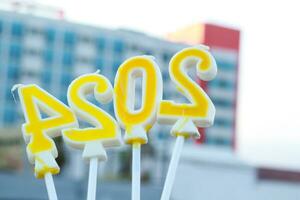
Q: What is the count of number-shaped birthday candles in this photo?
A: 4